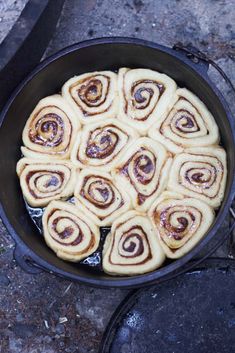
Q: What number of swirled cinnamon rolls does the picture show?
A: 12